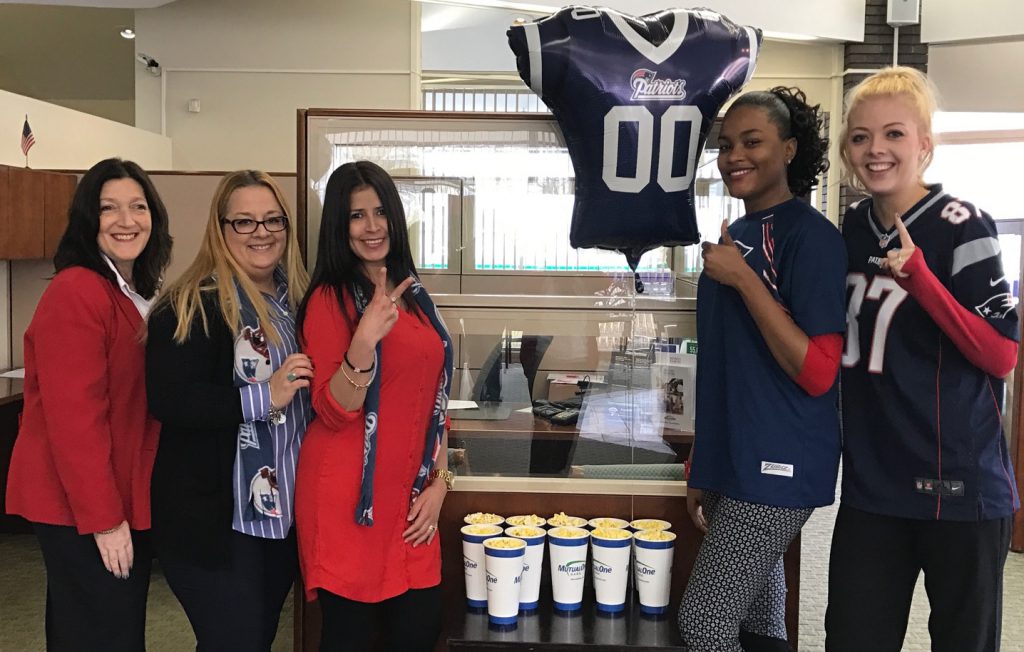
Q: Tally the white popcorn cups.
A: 11